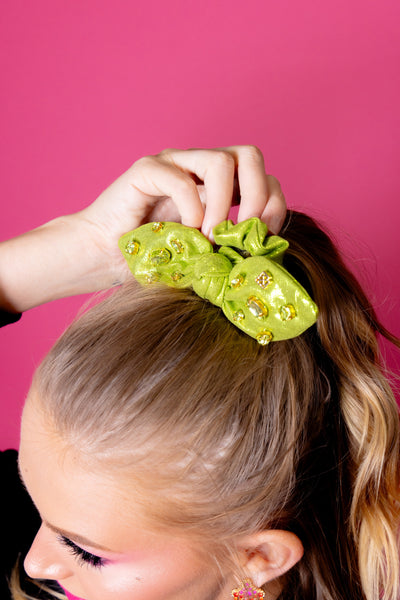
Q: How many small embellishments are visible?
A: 12